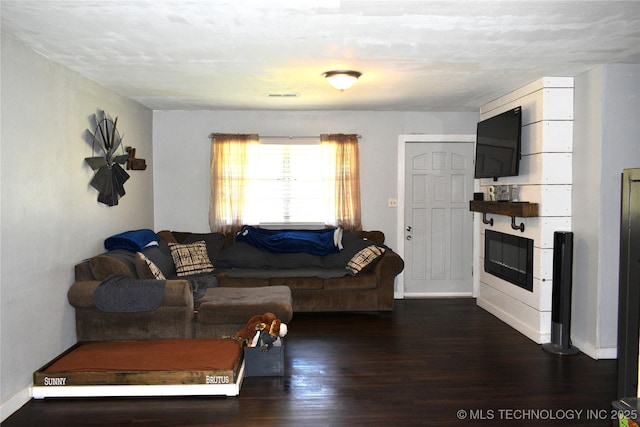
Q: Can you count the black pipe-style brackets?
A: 2